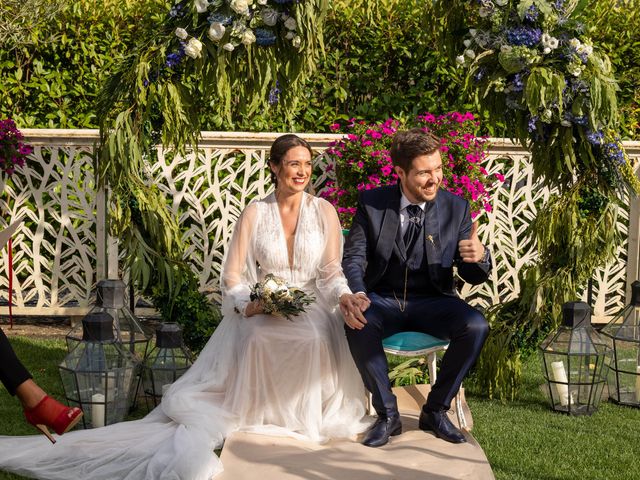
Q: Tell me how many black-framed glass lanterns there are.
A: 5